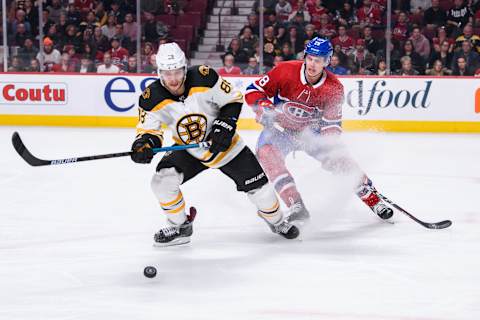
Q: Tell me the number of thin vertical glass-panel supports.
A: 5